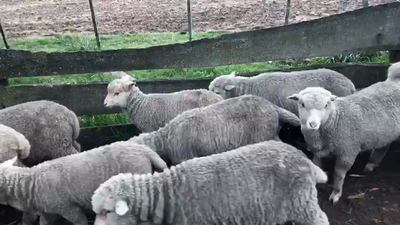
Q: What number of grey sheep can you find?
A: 8